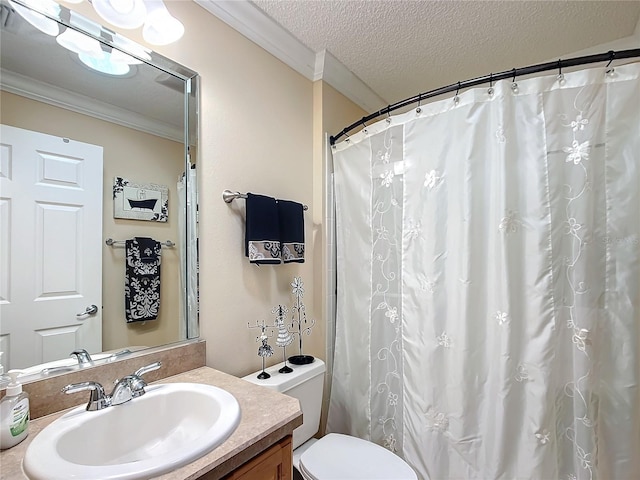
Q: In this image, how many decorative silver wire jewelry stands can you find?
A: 3